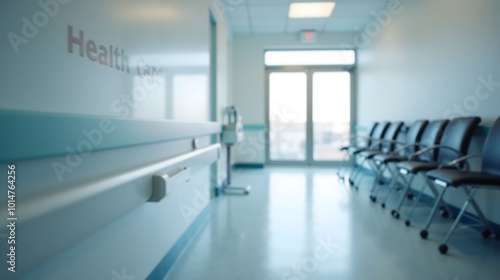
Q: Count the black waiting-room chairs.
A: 7